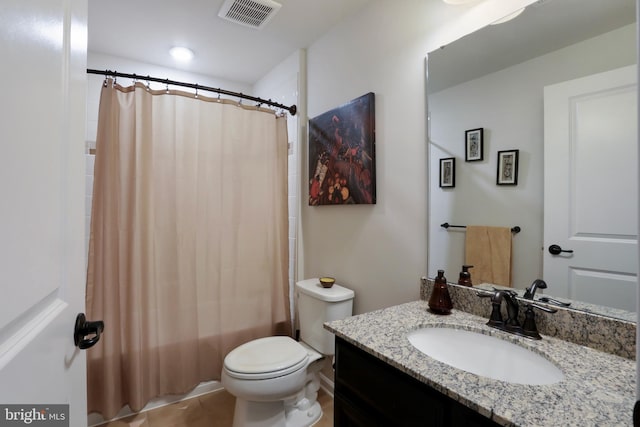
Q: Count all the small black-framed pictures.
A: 3